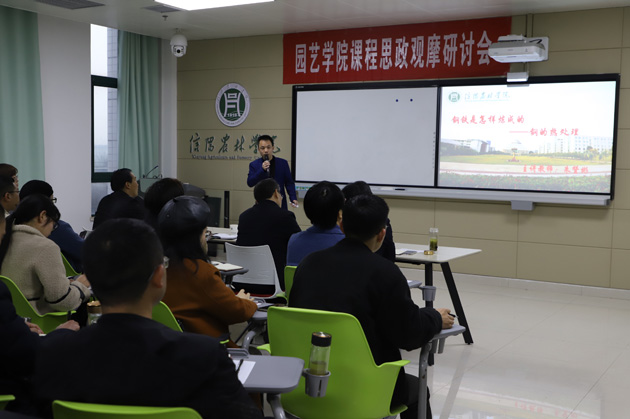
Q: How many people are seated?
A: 13